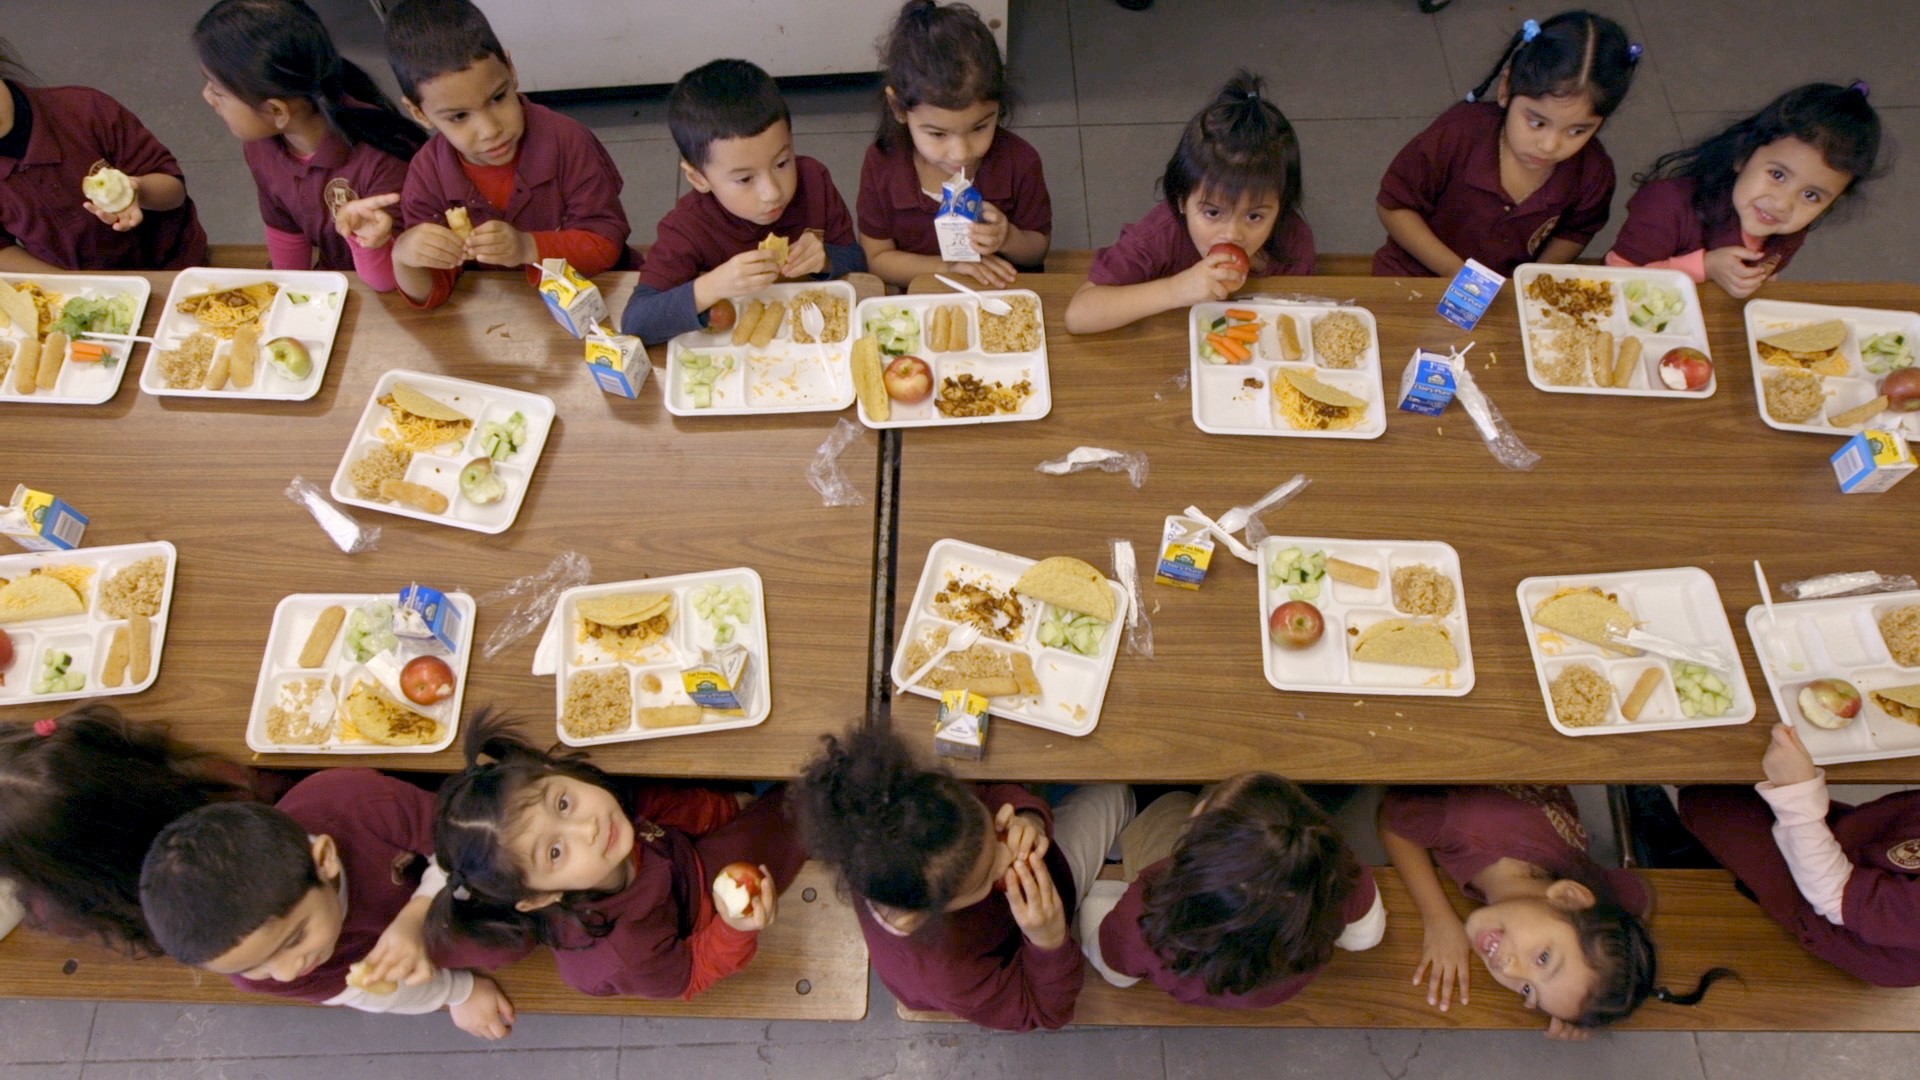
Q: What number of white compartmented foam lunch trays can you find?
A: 15